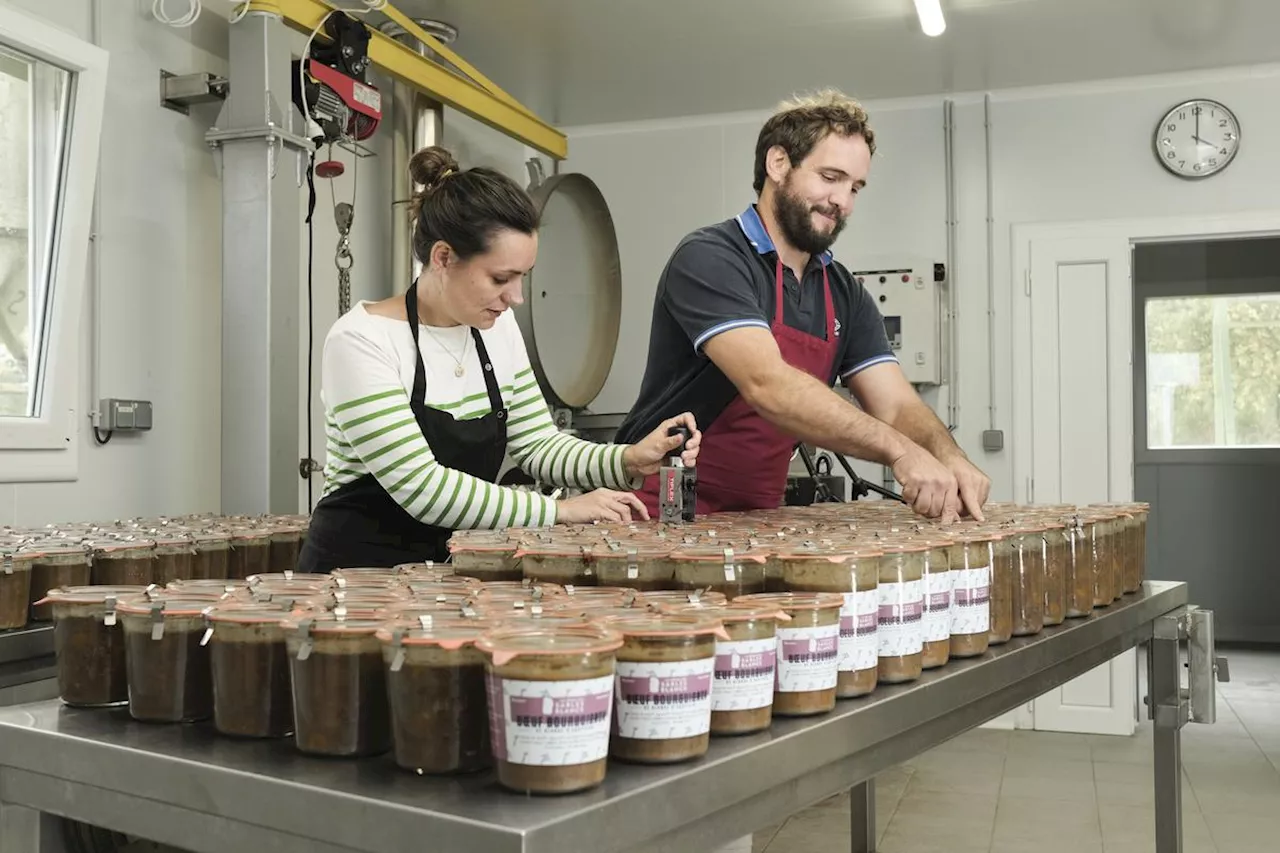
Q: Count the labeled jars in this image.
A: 8